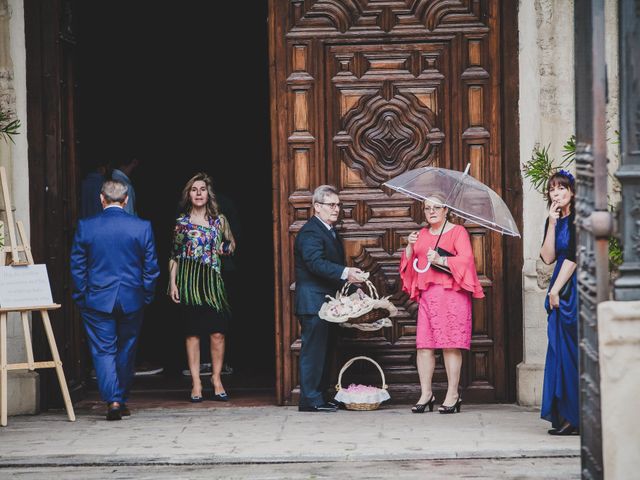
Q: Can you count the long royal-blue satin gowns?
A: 1